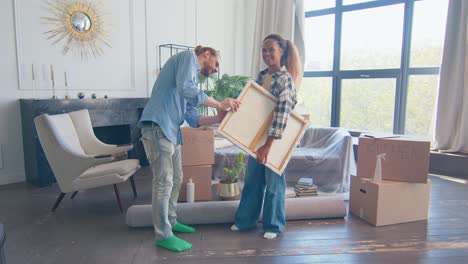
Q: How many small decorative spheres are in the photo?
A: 3